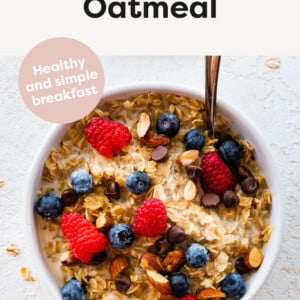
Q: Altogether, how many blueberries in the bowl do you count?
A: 11